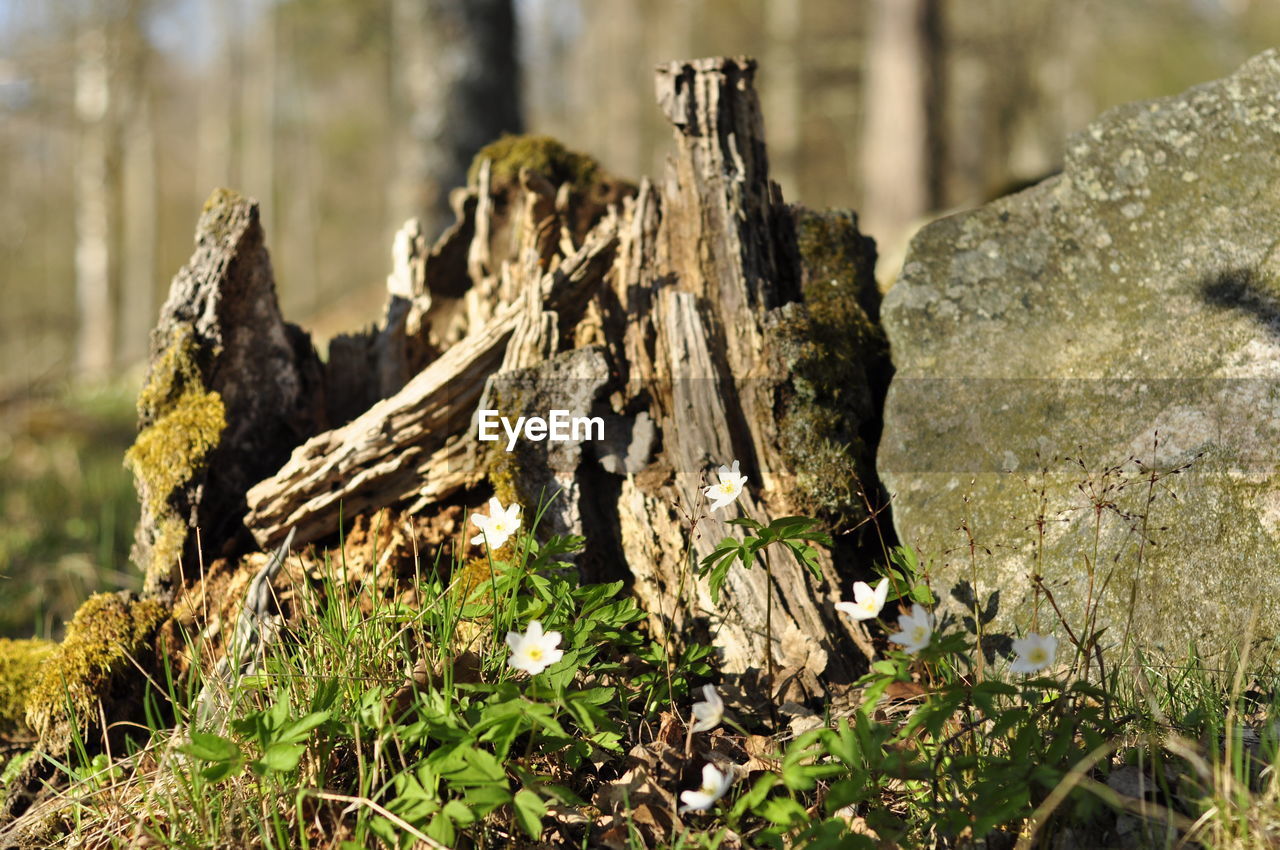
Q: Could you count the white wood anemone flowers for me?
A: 8